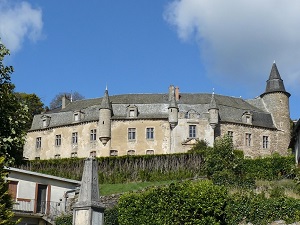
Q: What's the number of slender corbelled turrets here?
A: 3